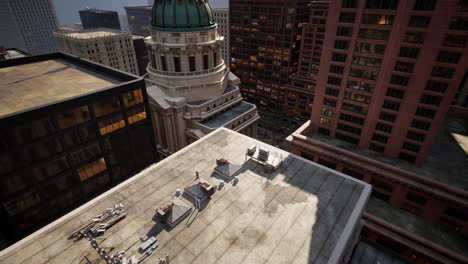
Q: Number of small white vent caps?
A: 3